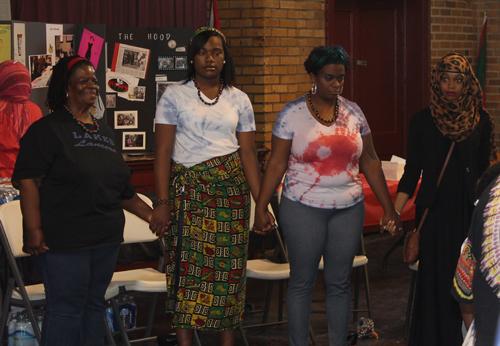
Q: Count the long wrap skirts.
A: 1